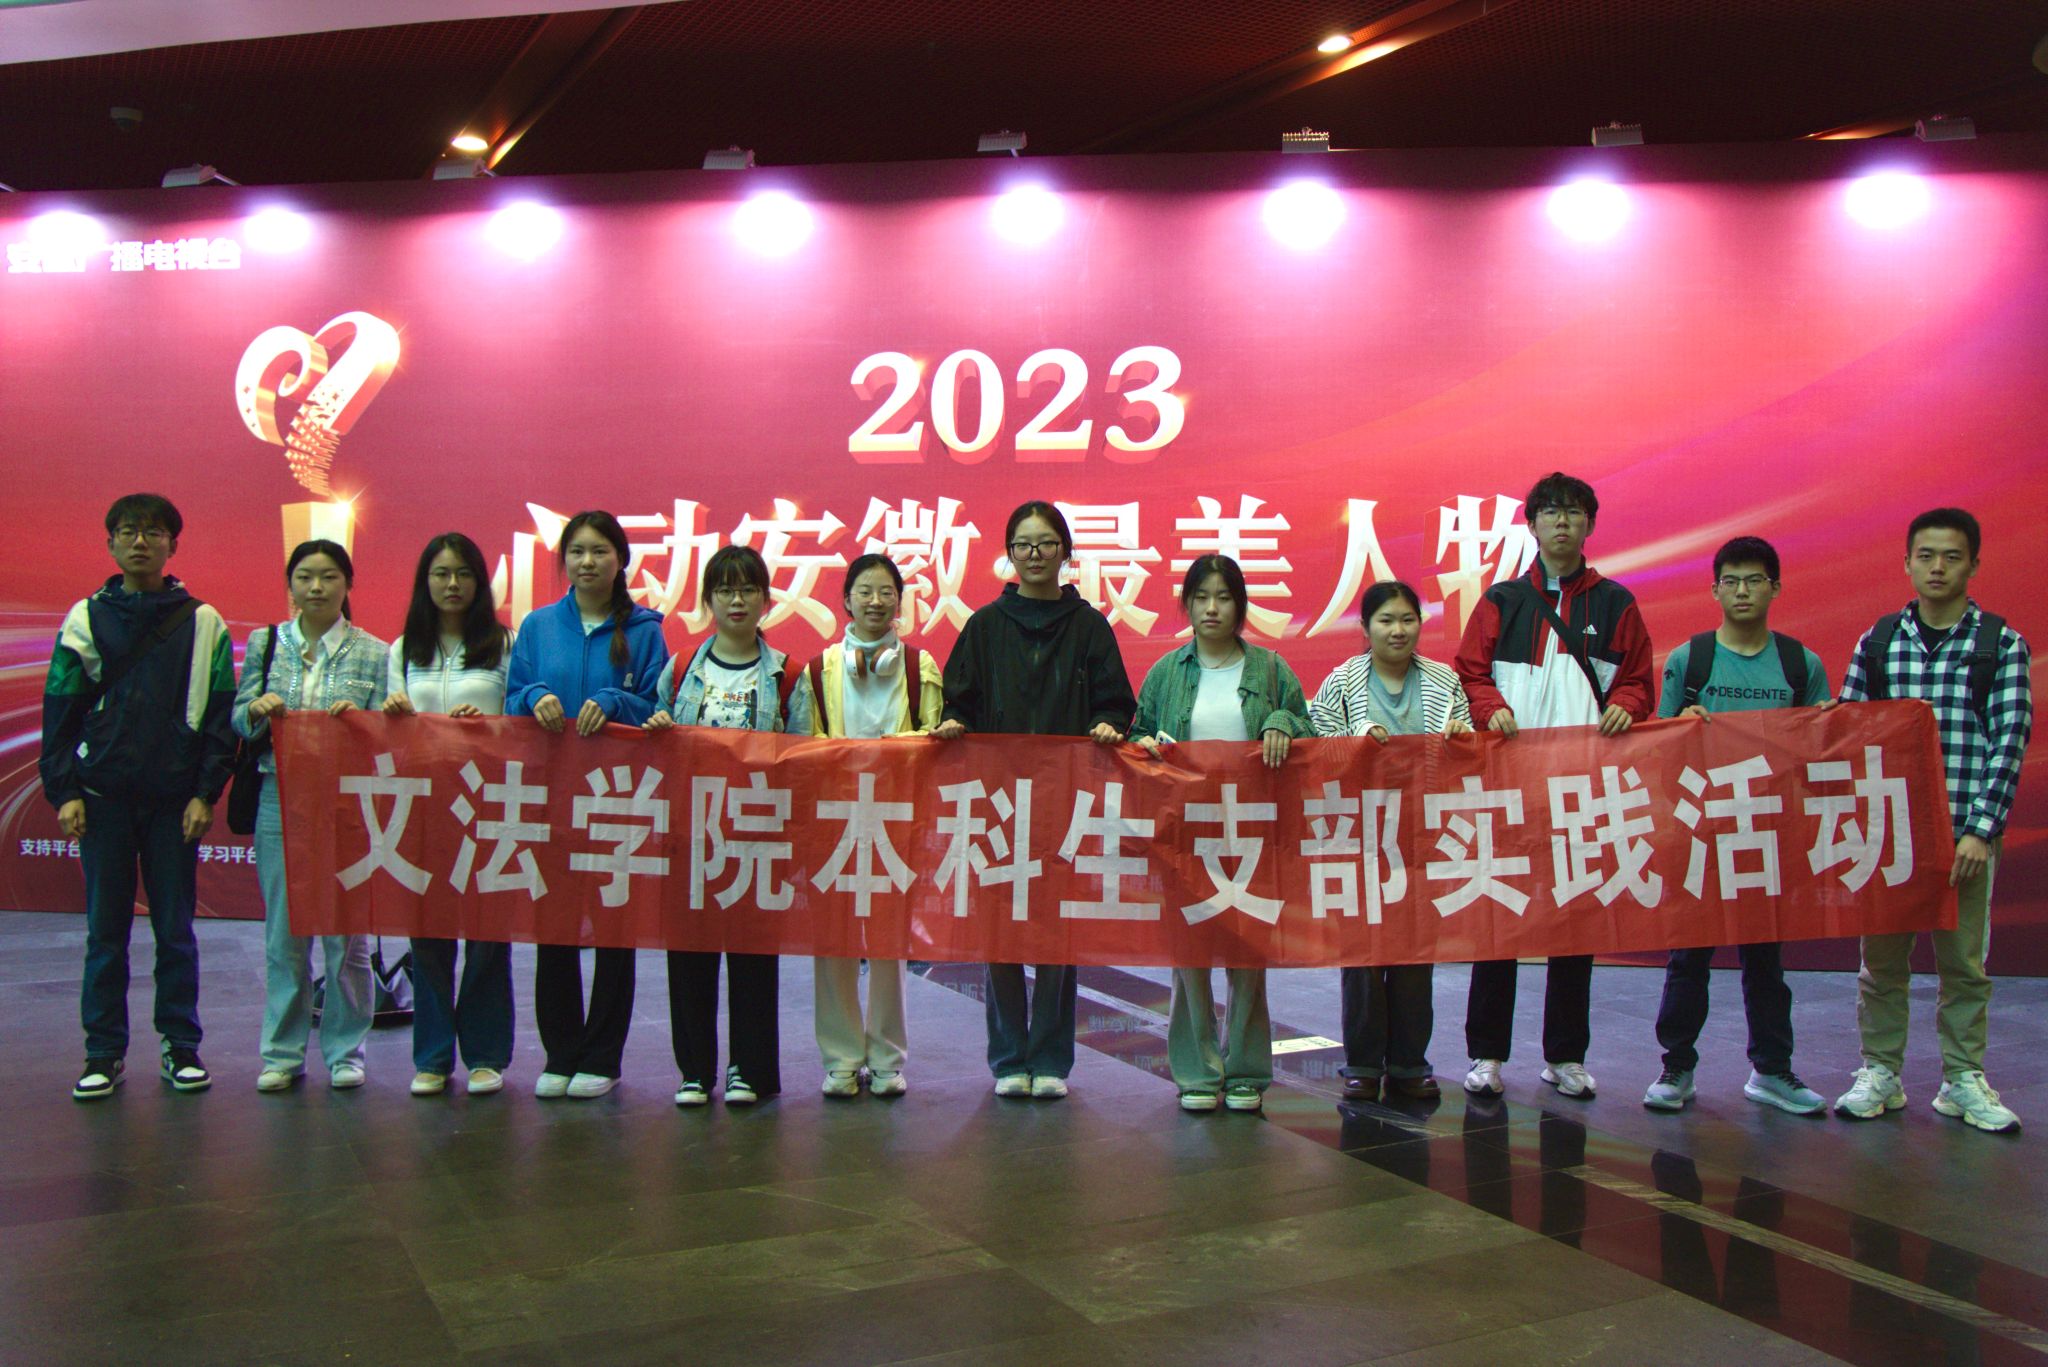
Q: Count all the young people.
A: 12